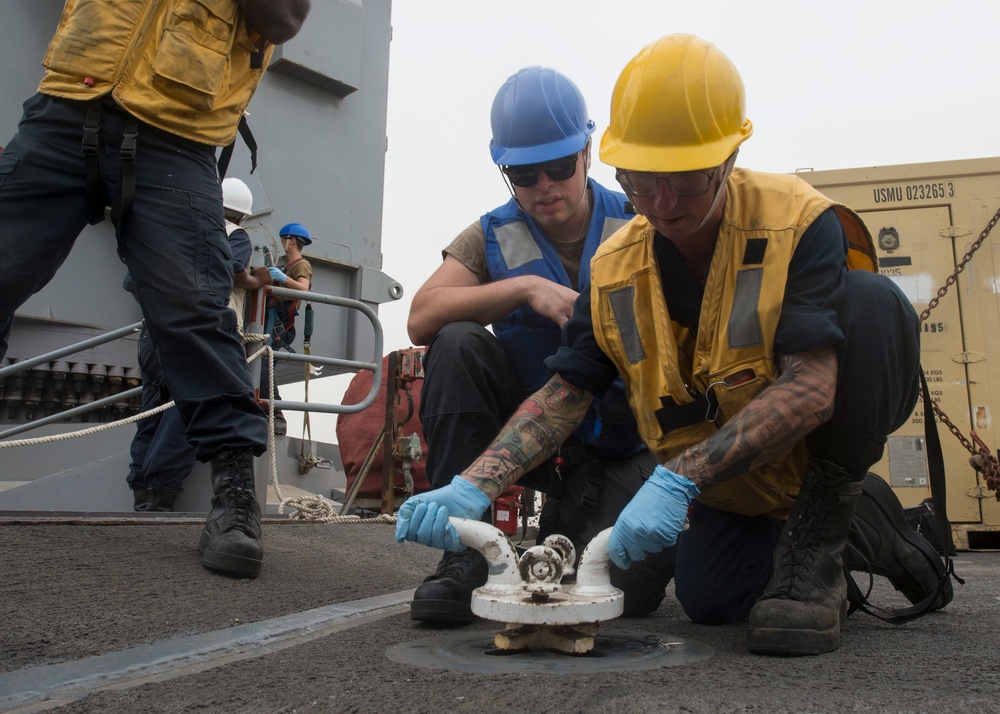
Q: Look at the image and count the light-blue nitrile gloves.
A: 3